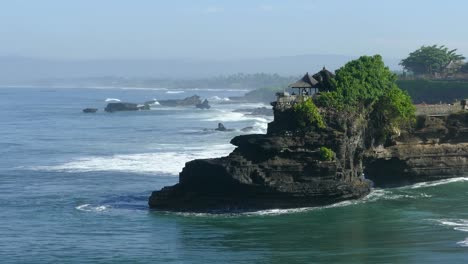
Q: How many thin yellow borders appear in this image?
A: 0